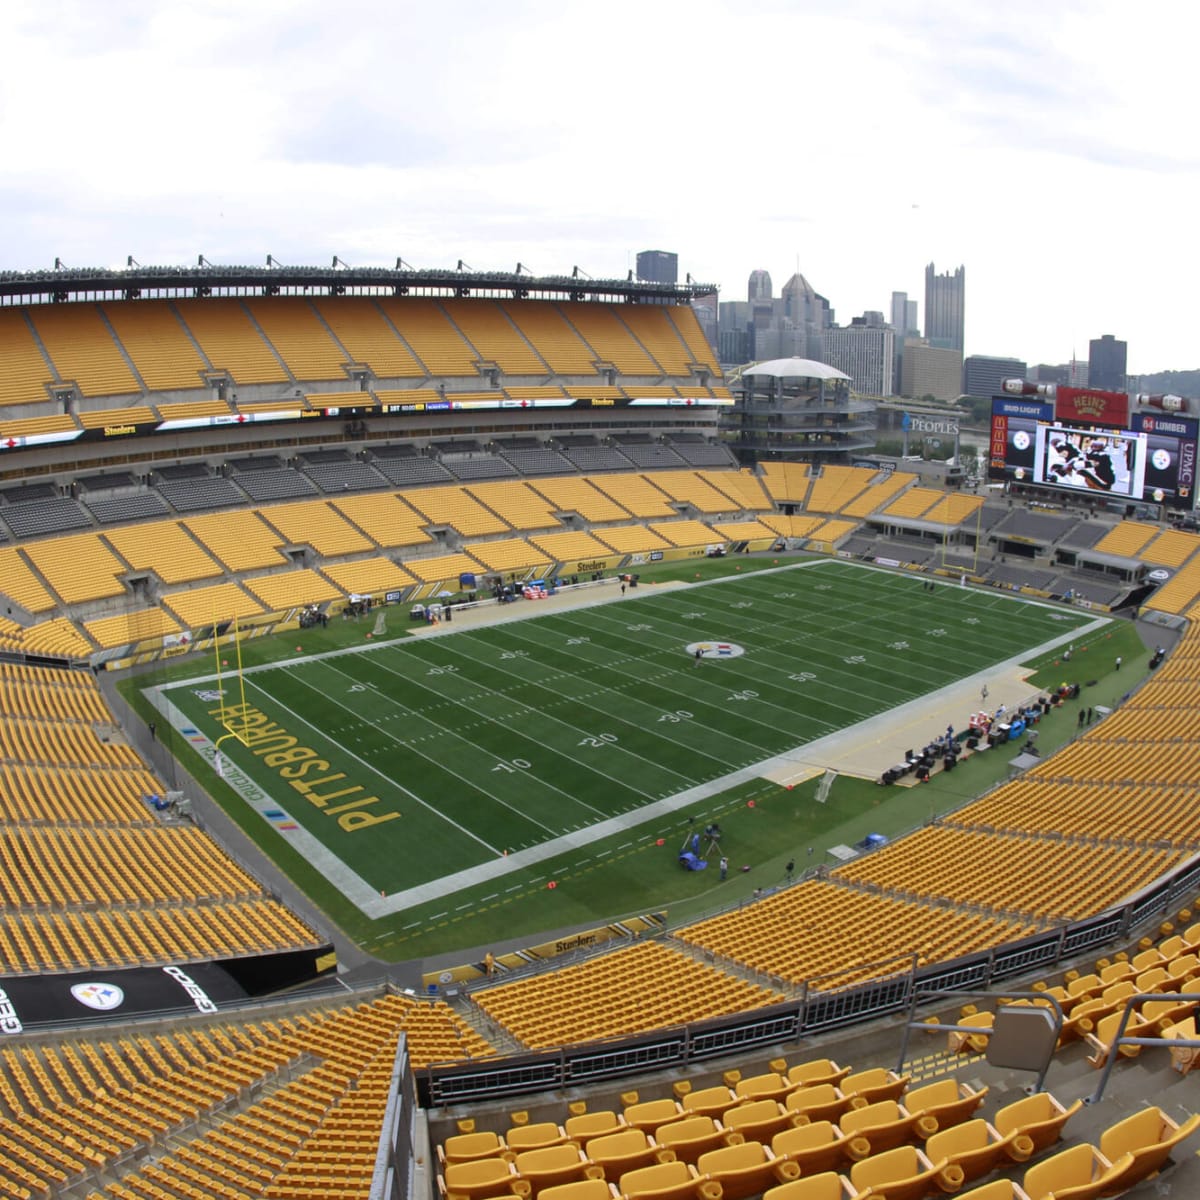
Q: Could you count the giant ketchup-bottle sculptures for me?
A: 2